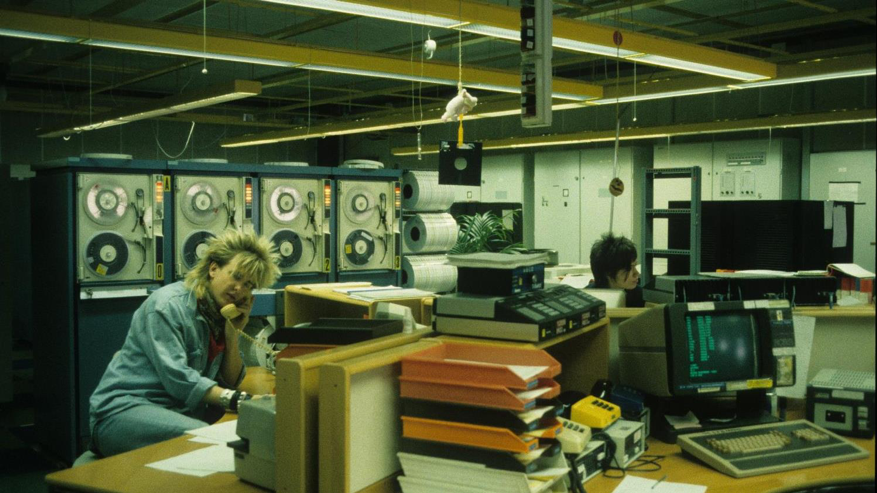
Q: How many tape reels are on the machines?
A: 8